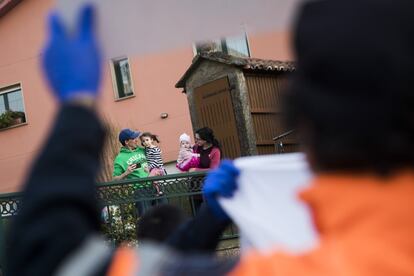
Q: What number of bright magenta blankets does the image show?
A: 1